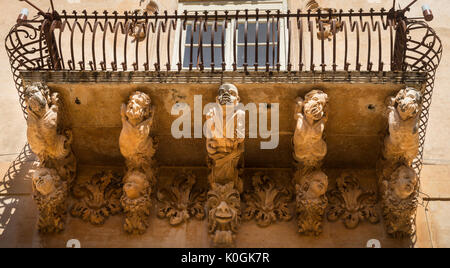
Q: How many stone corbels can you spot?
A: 5